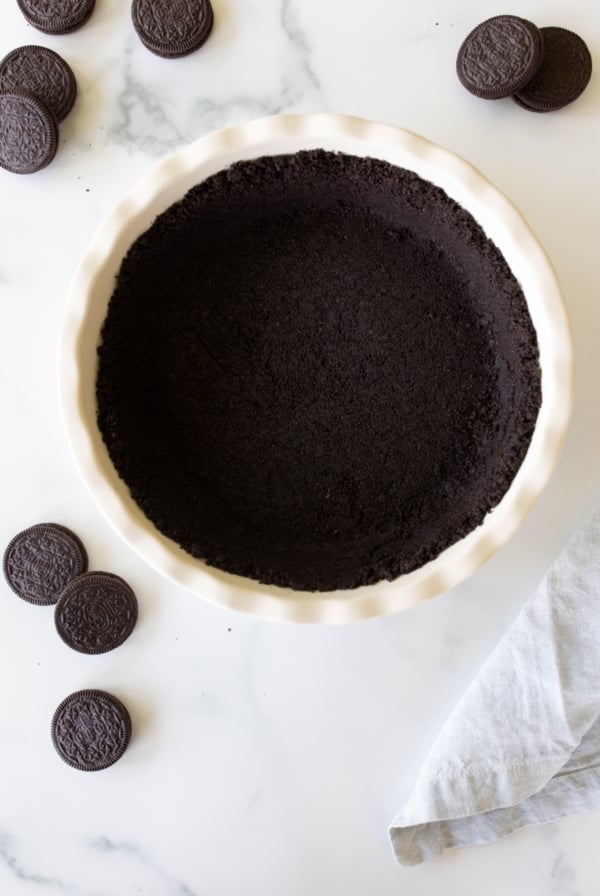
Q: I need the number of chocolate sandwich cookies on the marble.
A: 9